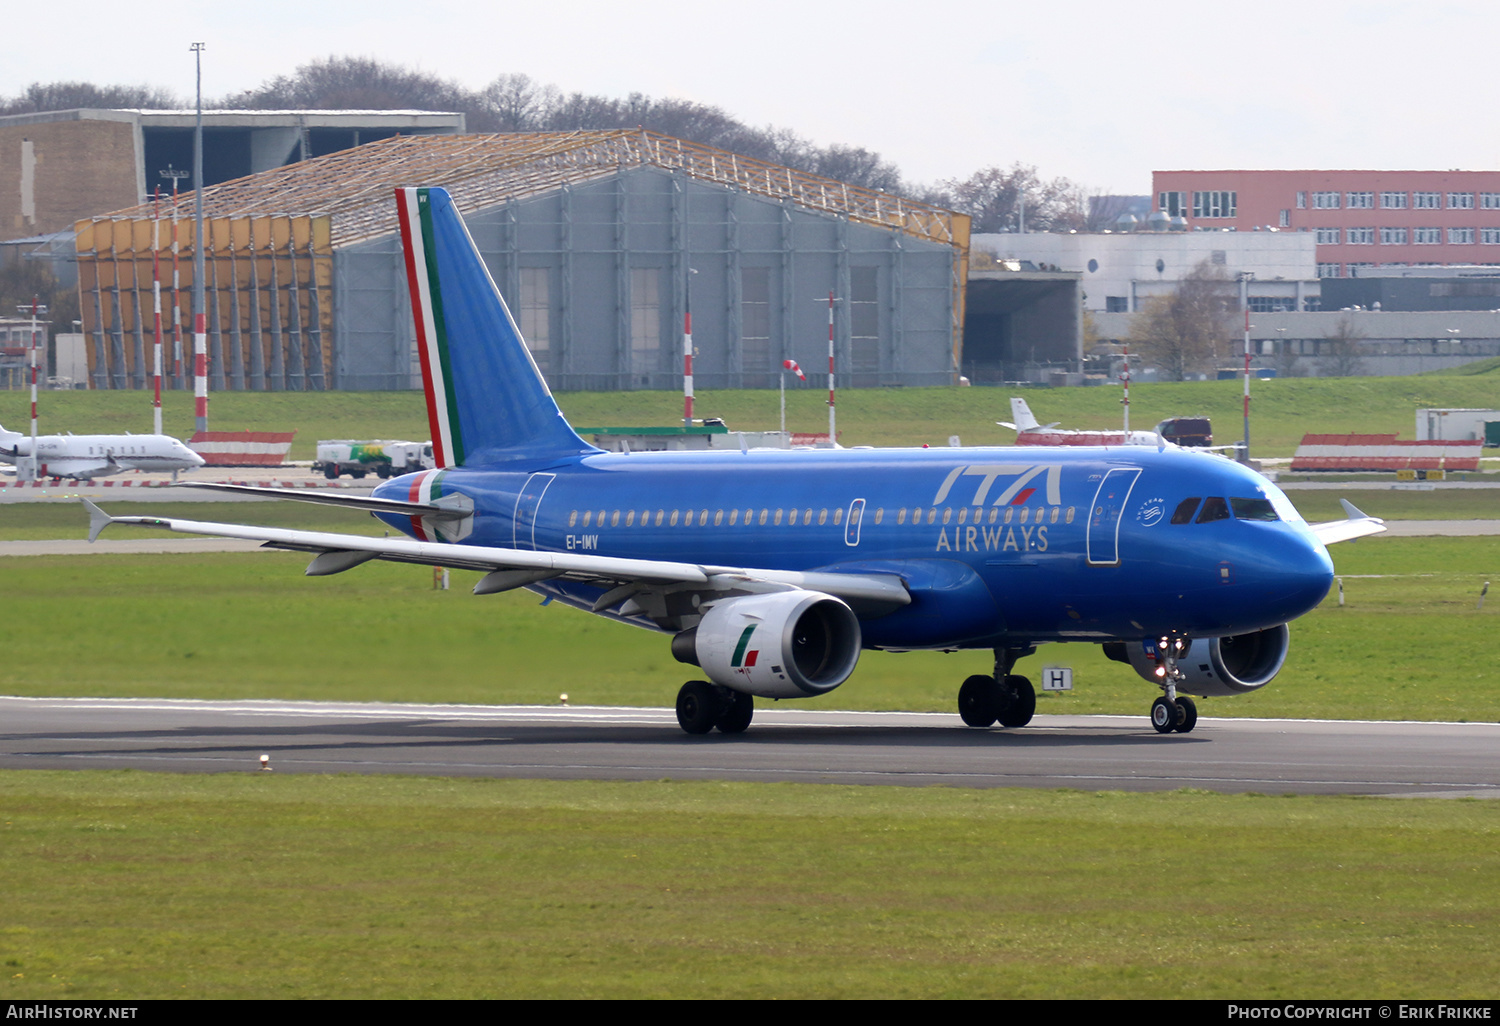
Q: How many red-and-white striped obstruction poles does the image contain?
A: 8